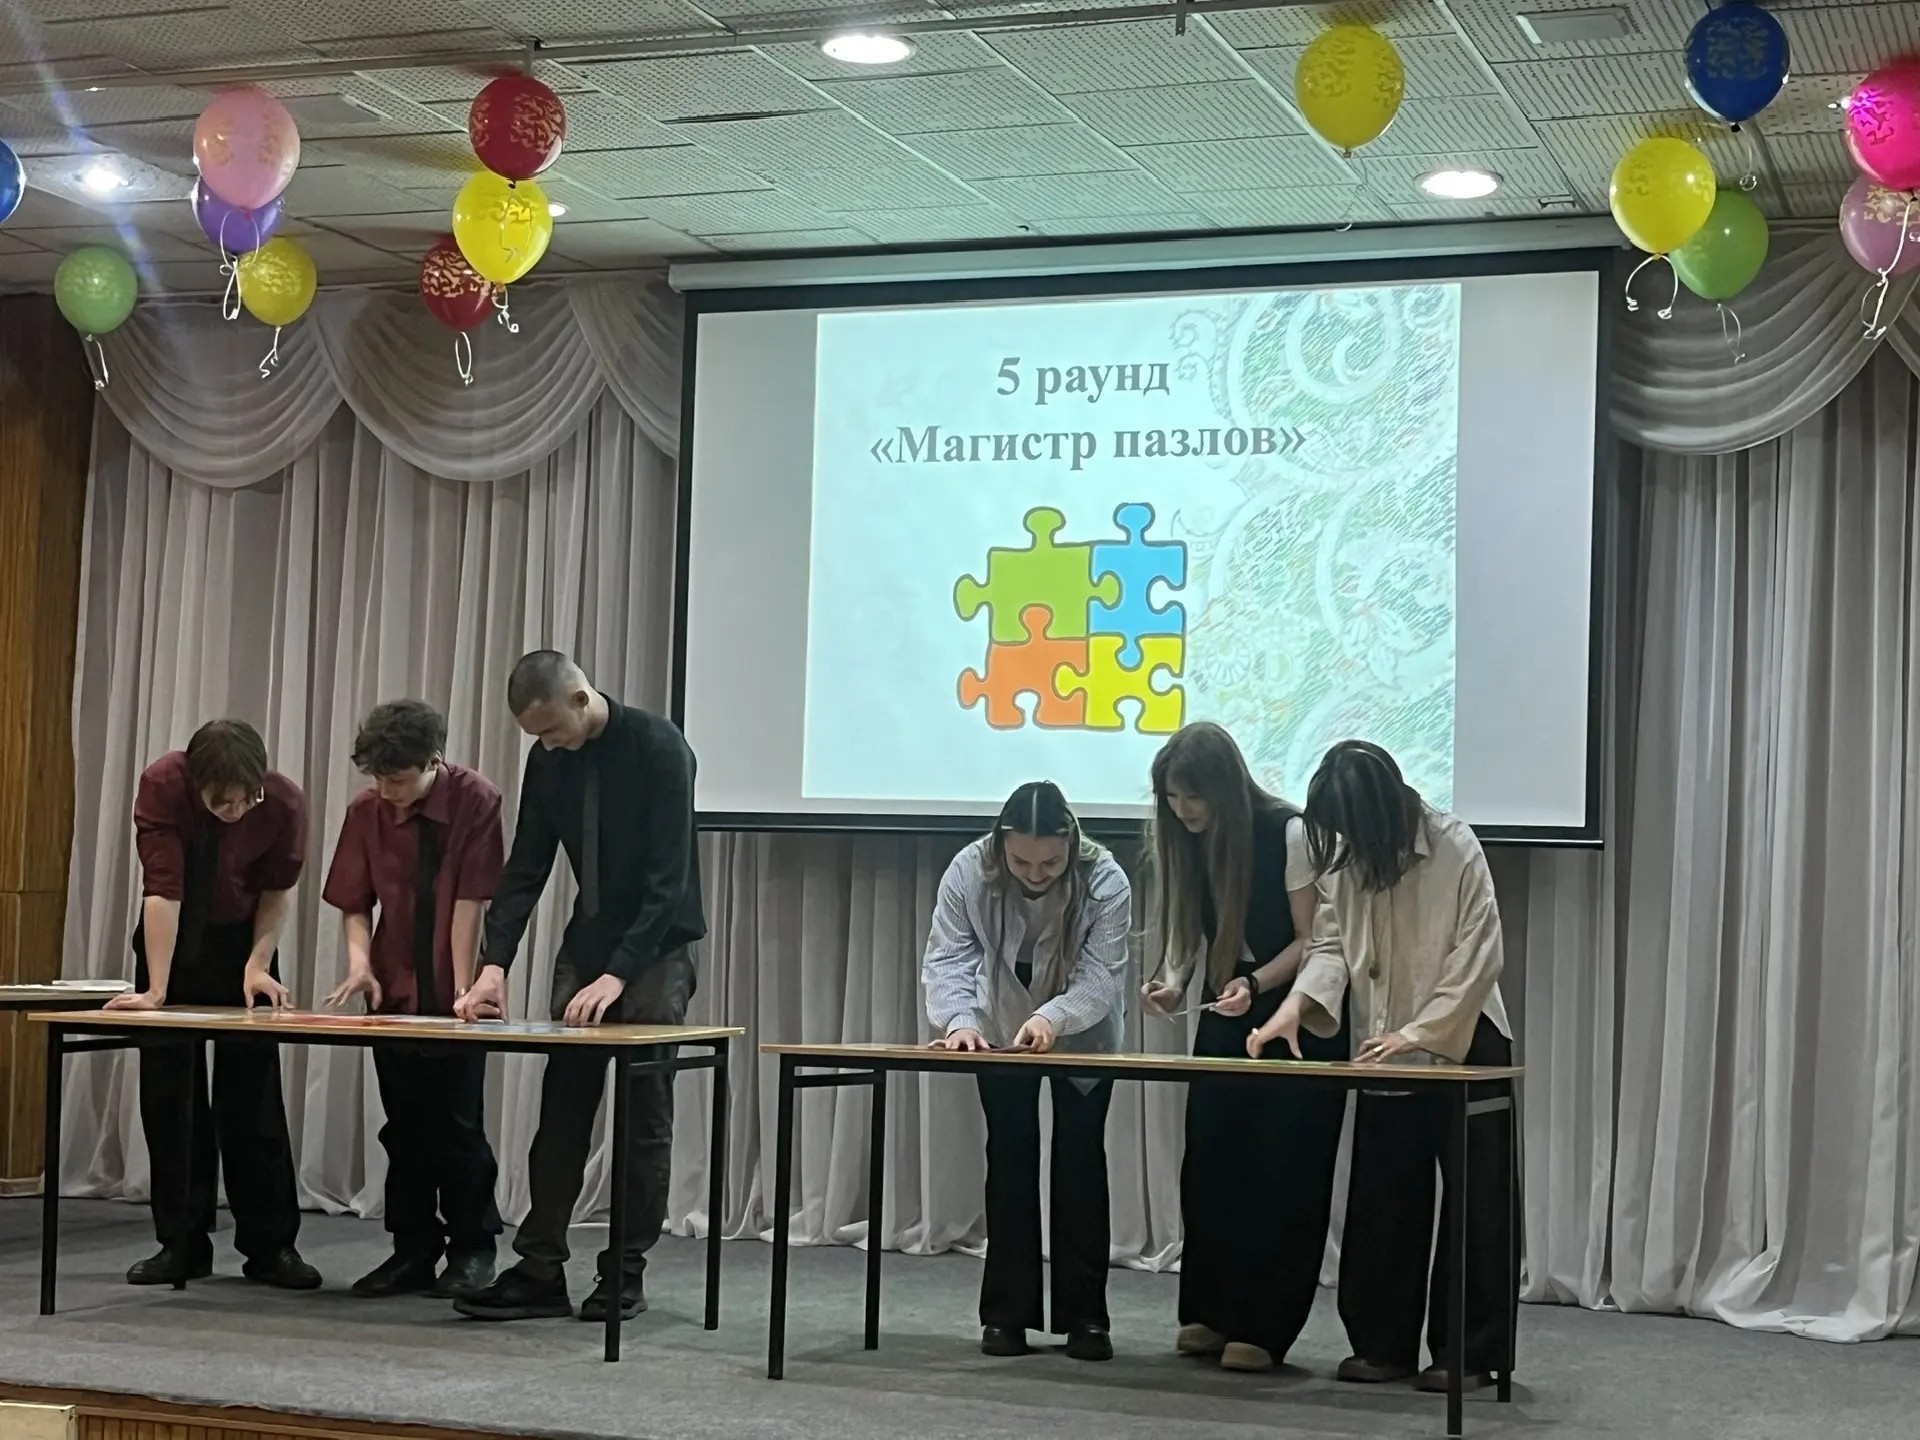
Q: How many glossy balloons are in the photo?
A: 14